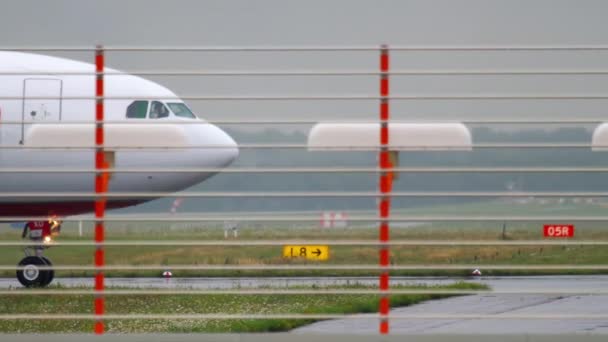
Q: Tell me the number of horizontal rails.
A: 12